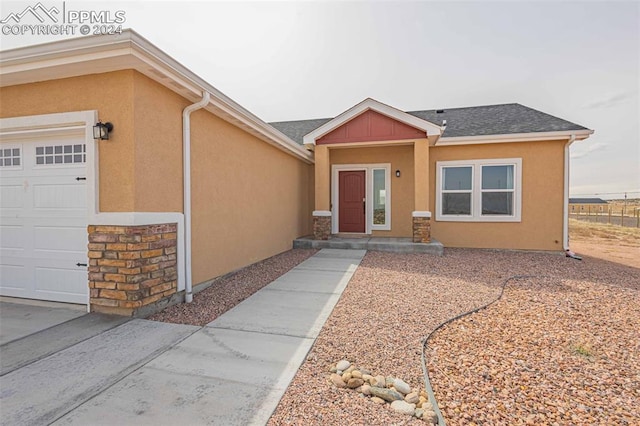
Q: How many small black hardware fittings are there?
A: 2